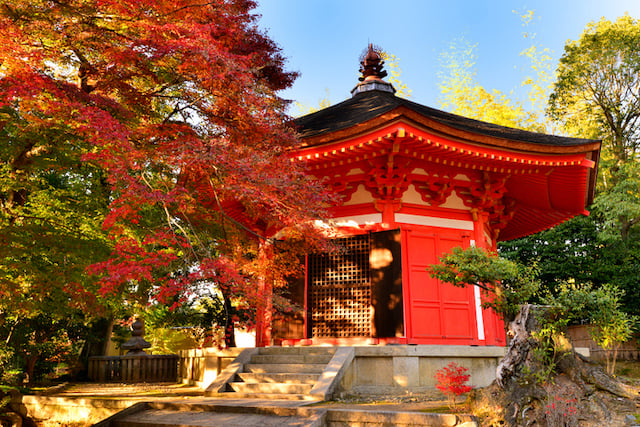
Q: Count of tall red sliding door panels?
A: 2